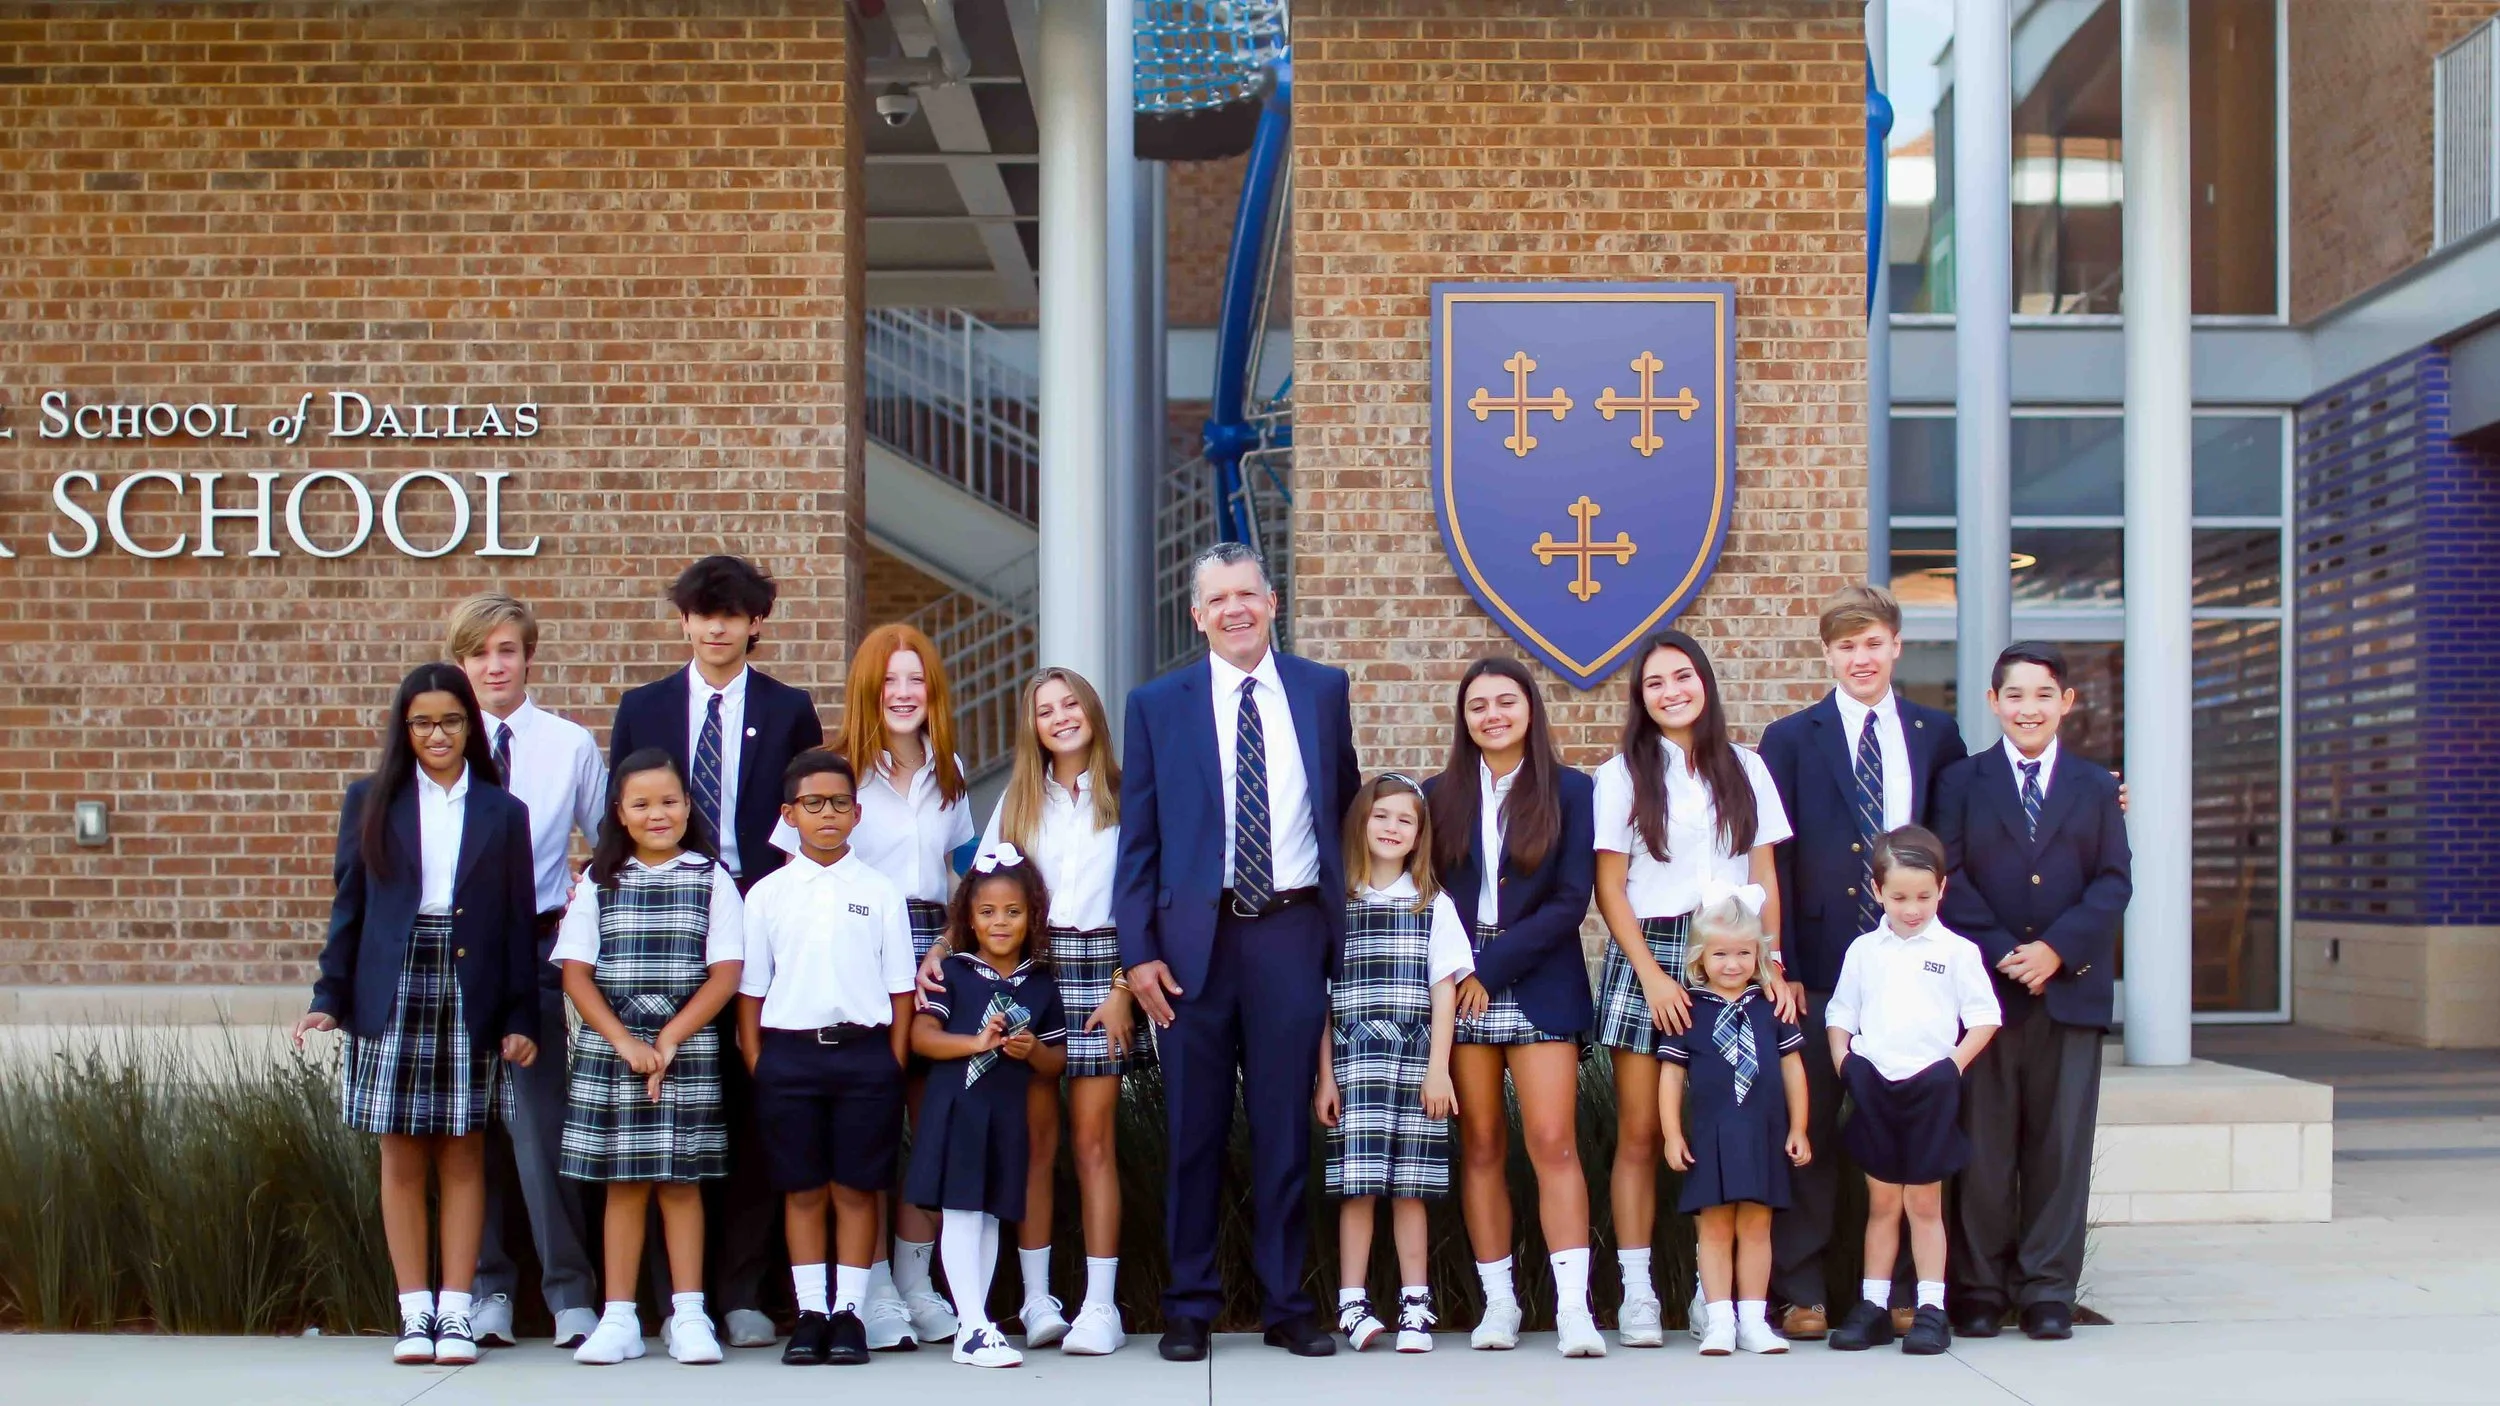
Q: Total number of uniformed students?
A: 15